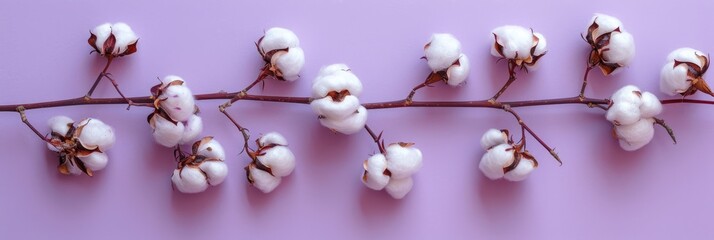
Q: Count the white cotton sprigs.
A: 14